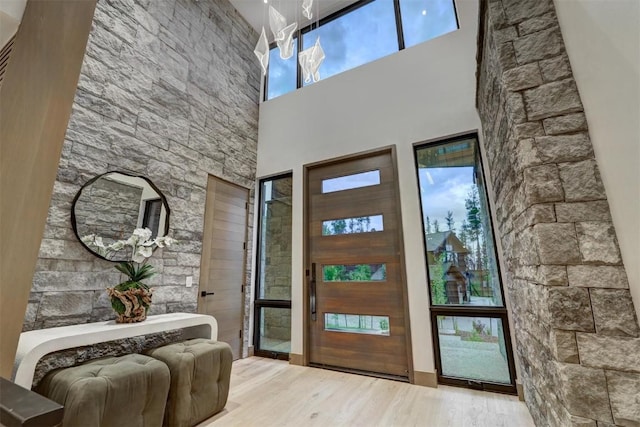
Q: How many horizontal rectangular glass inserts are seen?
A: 4